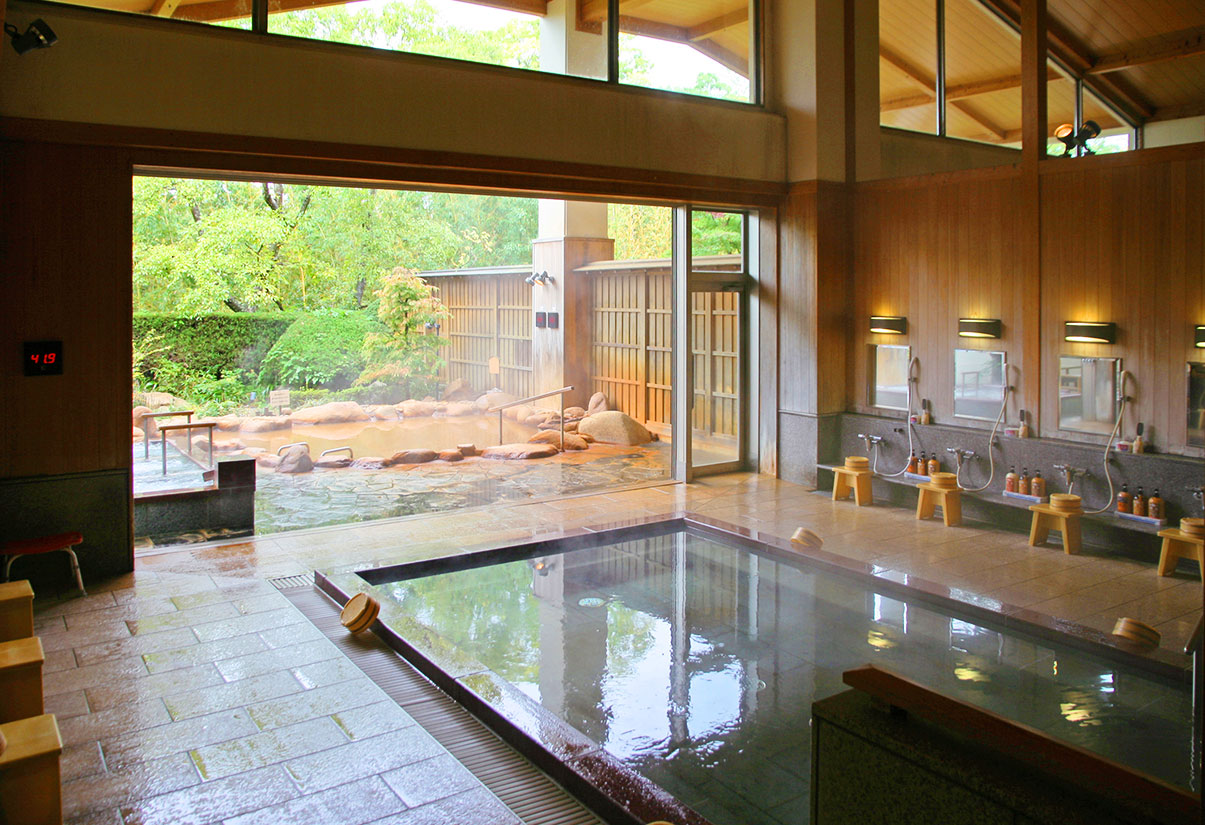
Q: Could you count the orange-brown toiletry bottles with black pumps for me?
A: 9